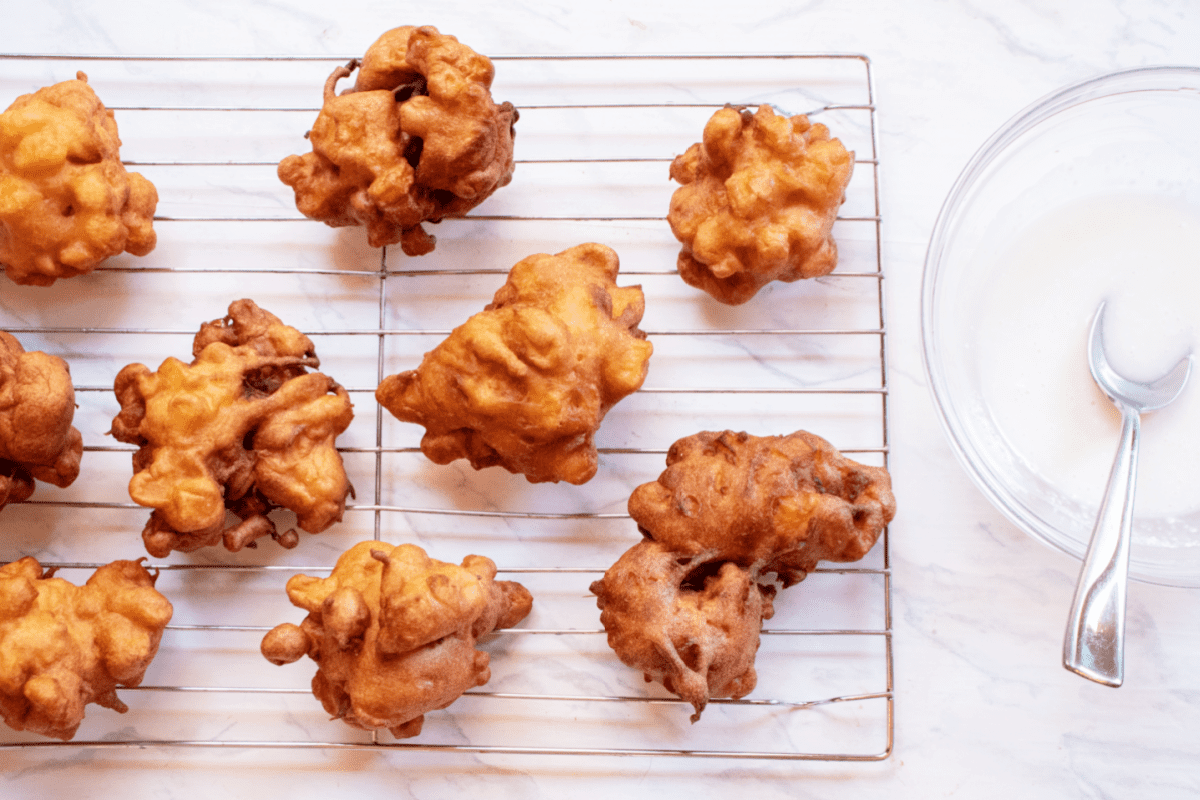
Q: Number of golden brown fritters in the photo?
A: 9